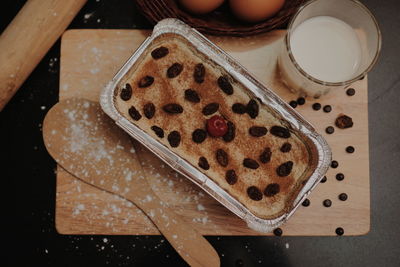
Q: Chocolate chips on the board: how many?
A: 15